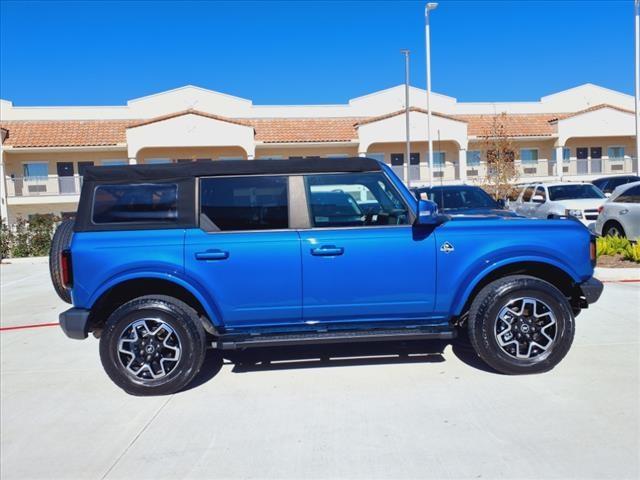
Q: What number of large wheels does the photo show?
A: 2